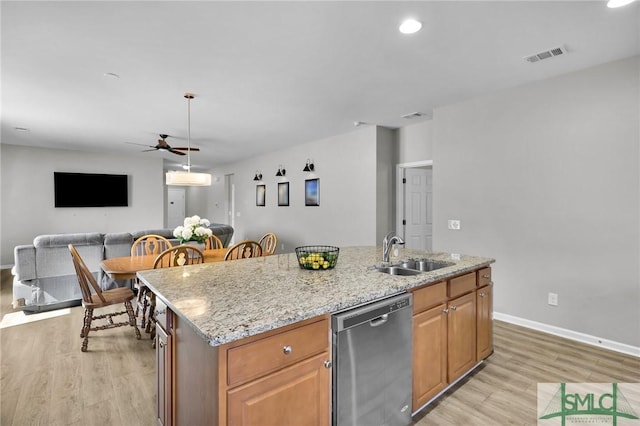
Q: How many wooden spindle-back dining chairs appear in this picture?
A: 6